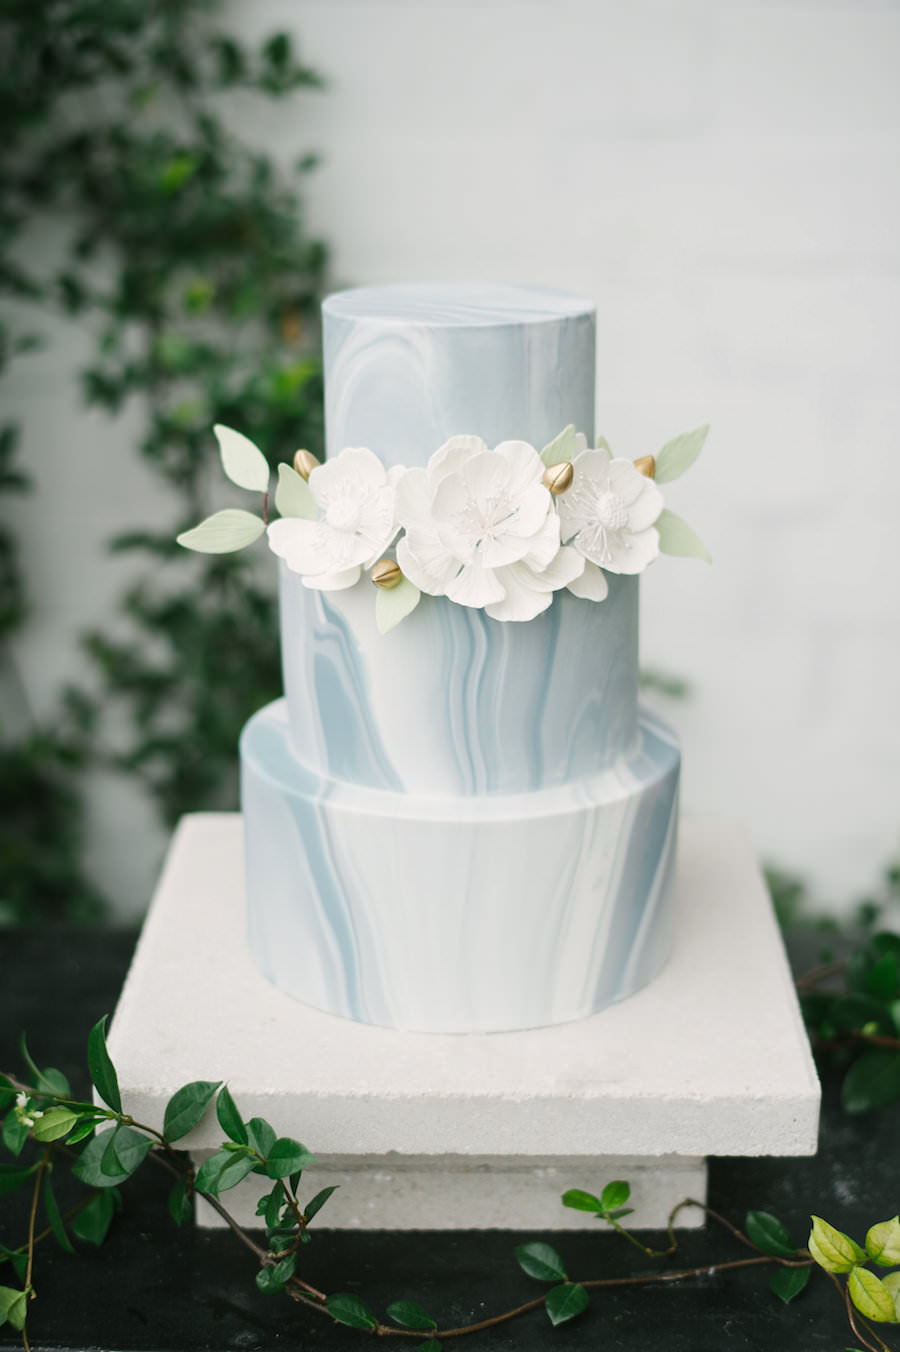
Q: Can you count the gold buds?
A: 4